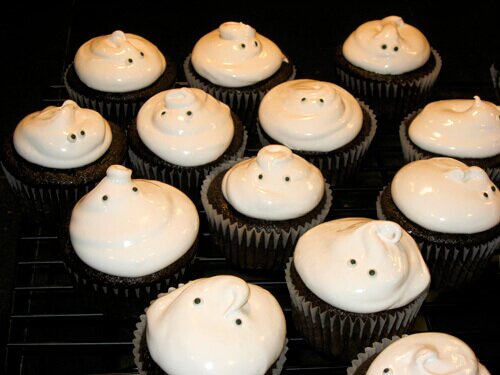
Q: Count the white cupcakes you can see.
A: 13